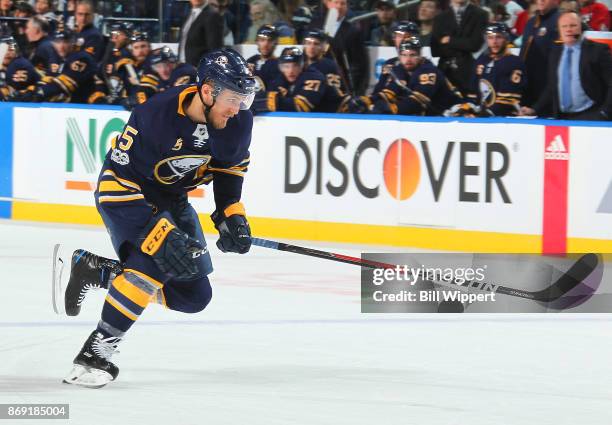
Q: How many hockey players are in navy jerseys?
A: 12